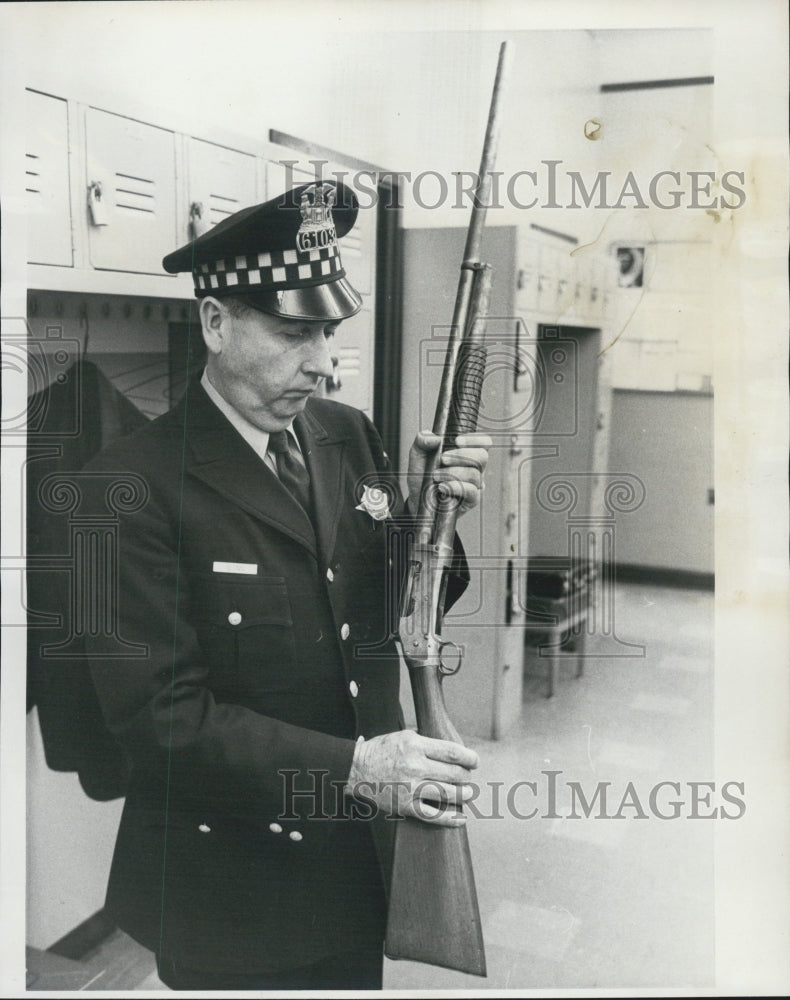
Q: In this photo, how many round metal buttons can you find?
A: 7